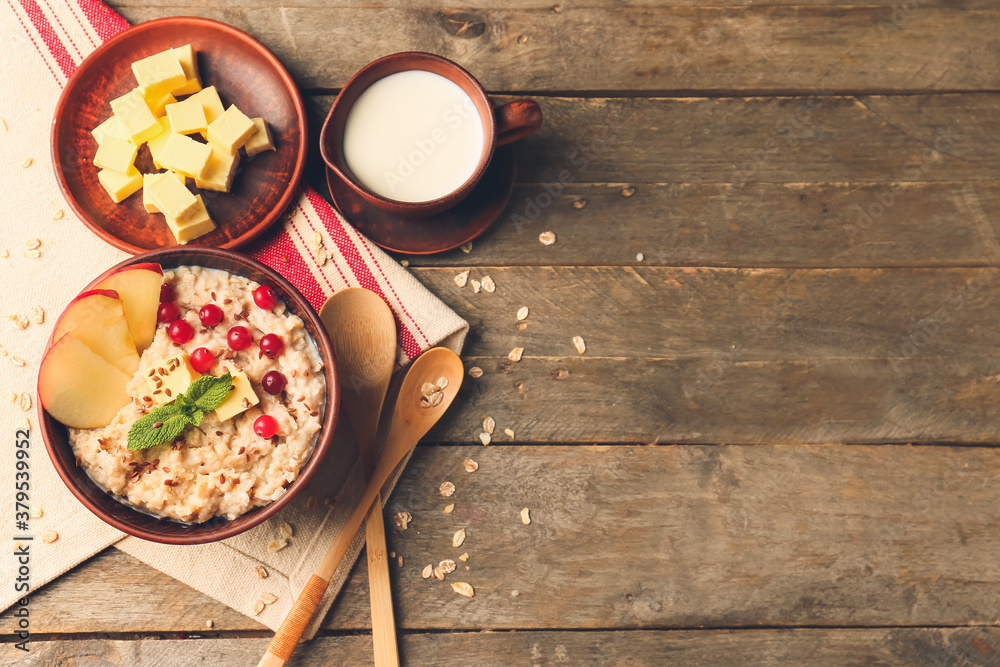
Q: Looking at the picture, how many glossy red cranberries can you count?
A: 10